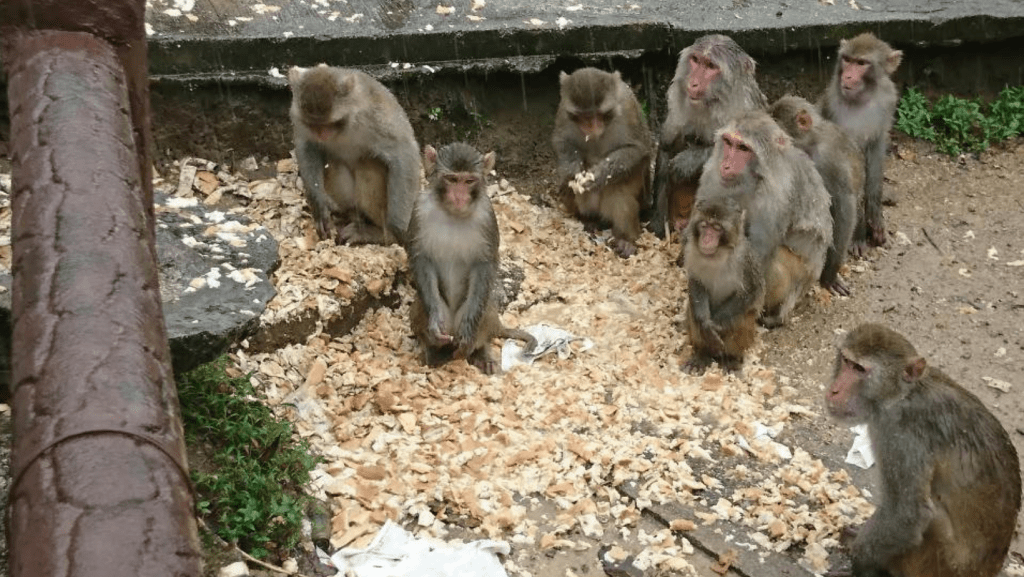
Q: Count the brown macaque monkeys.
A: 9